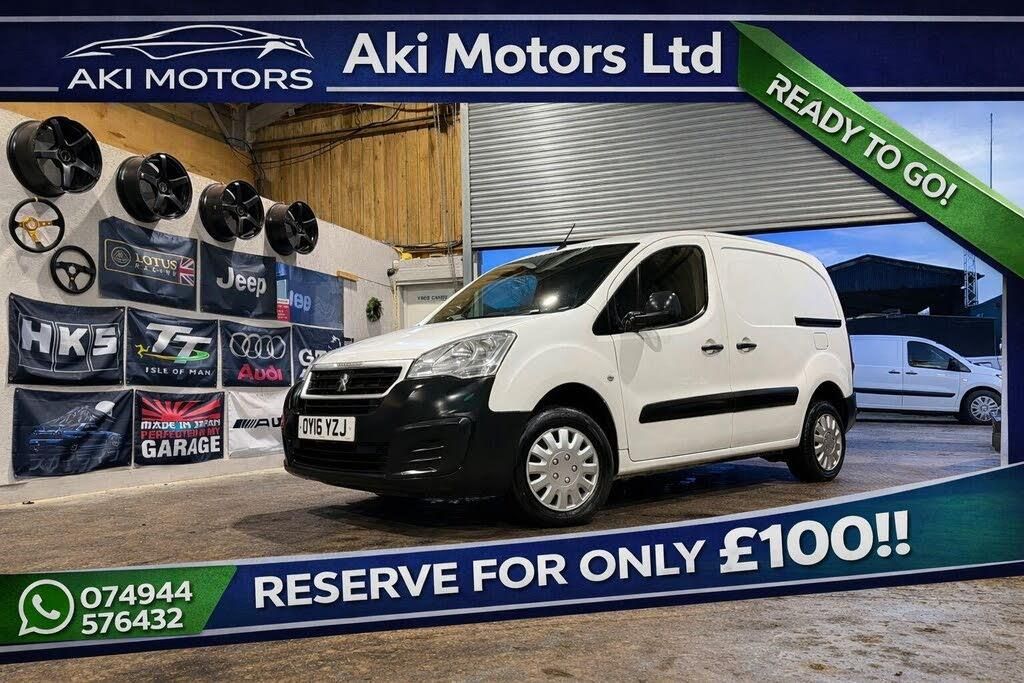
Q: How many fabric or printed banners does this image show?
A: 10